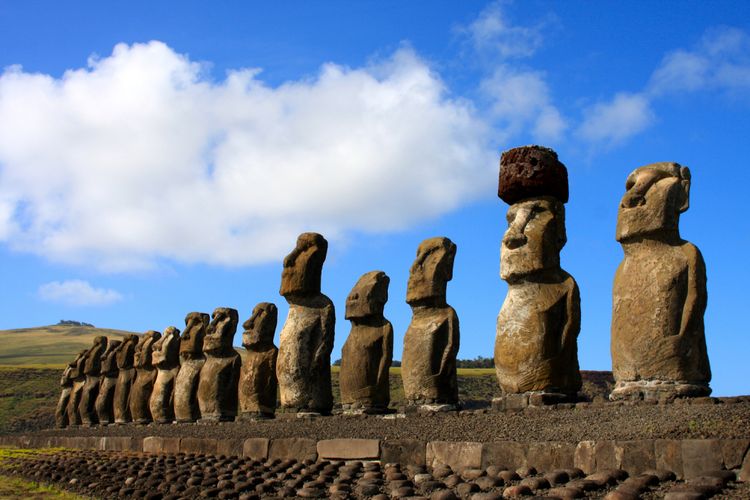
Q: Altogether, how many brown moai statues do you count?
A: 15